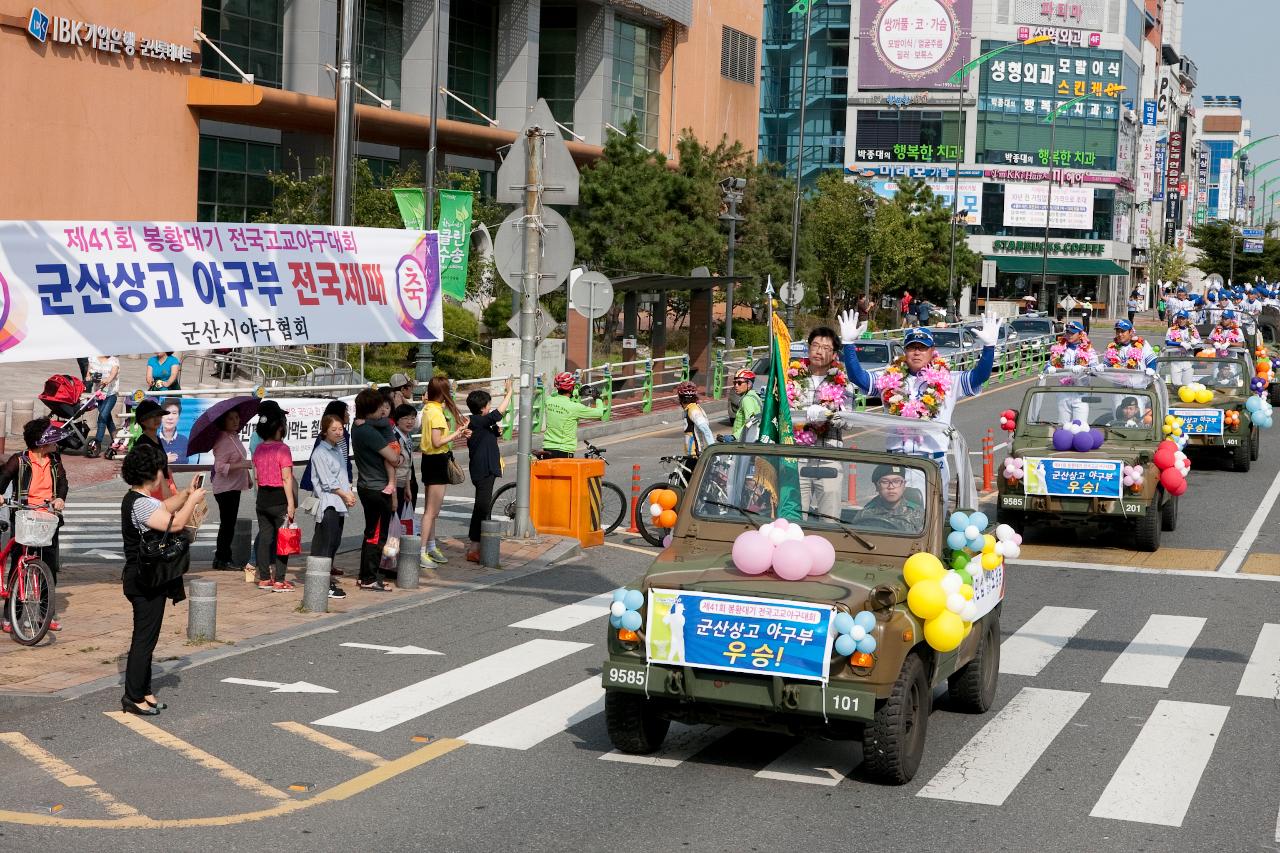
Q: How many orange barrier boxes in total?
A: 1